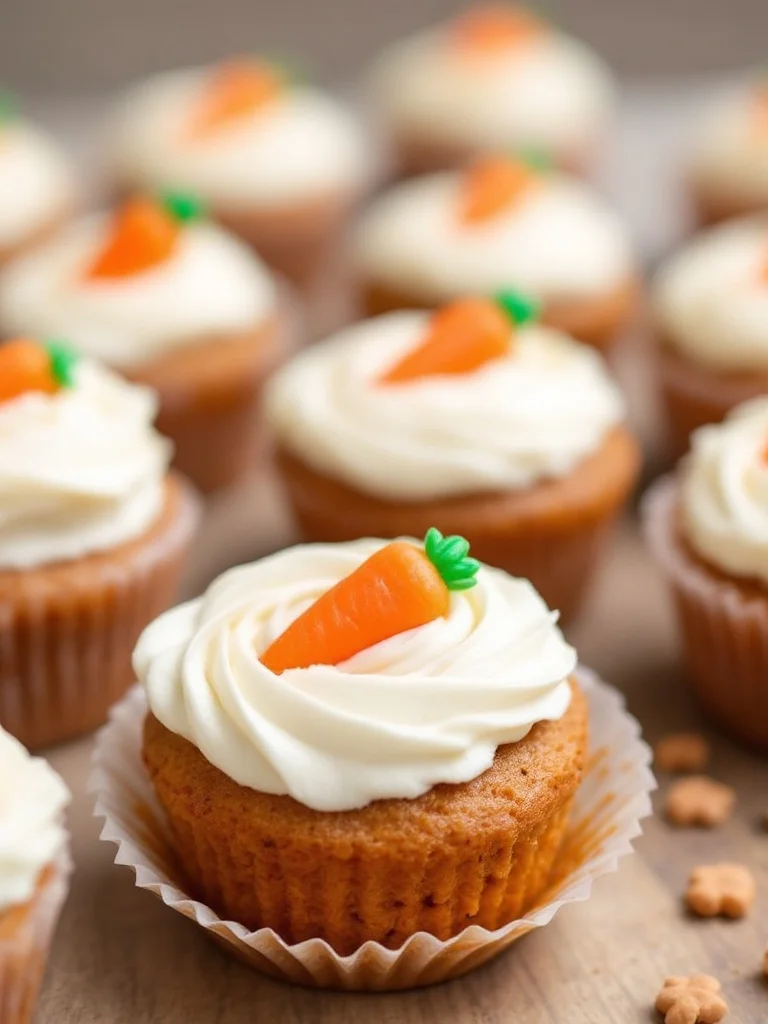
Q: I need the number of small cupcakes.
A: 12